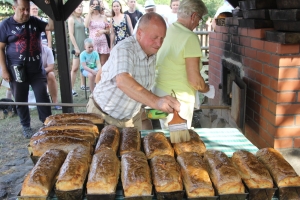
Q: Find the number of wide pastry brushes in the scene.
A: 1